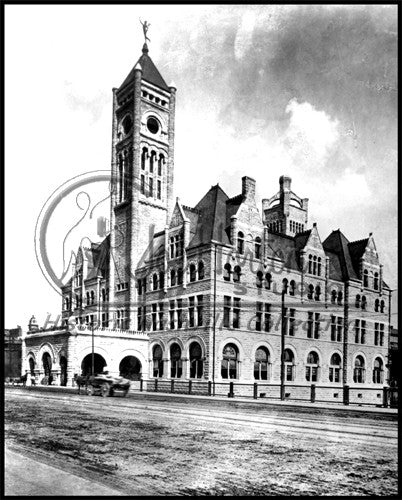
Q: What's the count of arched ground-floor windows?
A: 10